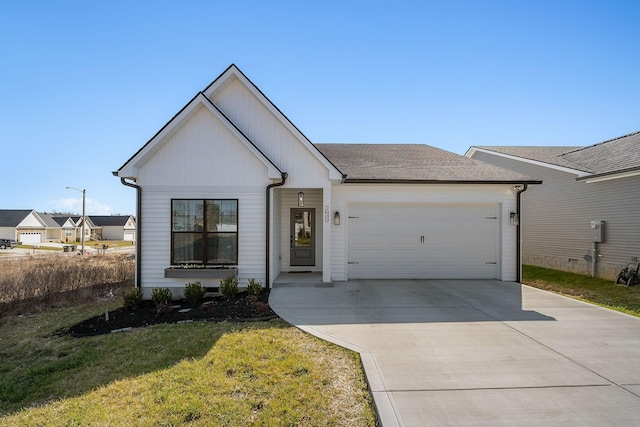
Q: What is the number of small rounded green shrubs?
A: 5